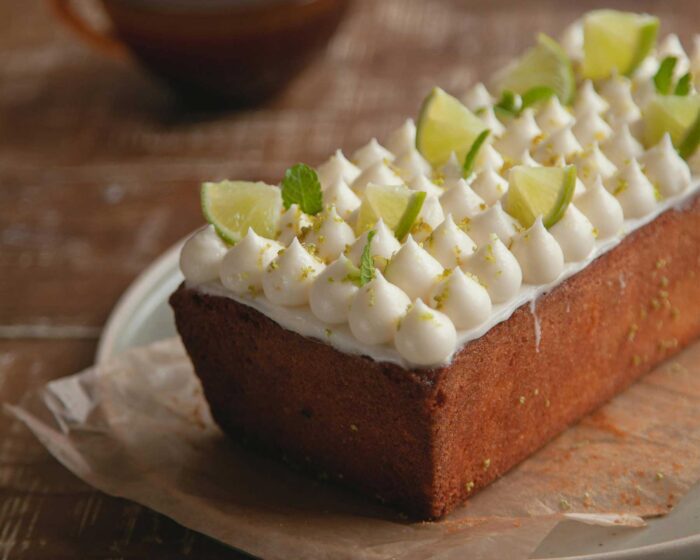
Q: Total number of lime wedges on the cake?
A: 7